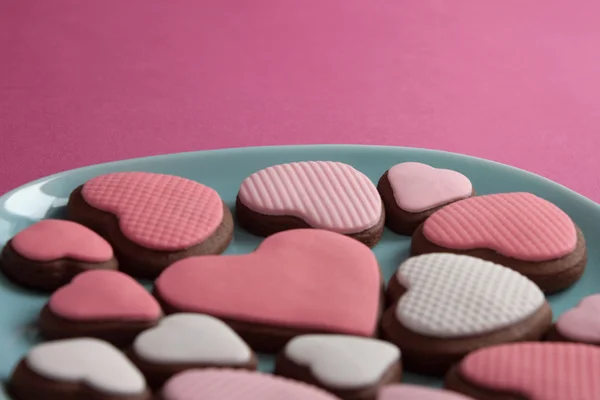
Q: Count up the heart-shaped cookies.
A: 15